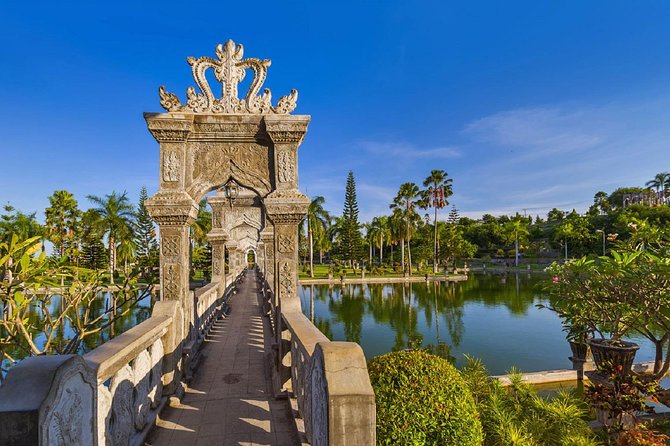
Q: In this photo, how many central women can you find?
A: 0